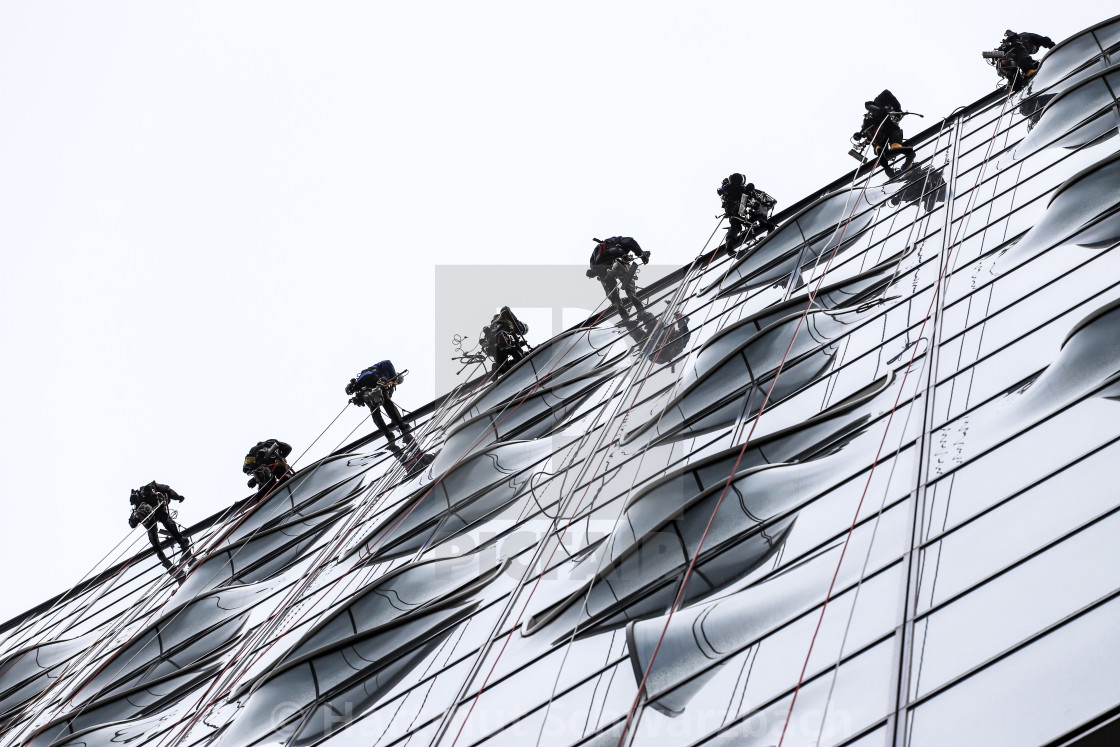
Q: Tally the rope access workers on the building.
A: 8